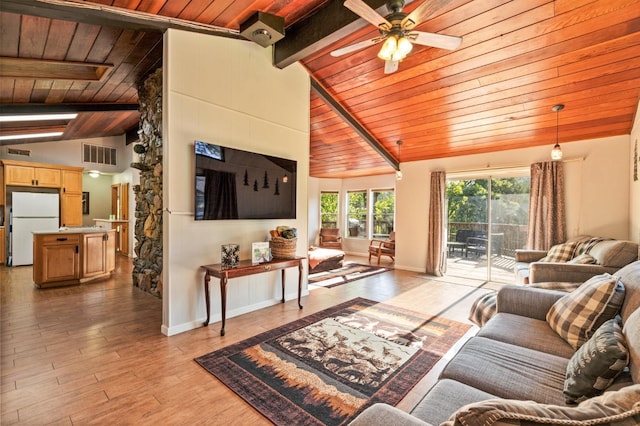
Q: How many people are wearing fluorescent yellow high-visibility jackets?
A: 0